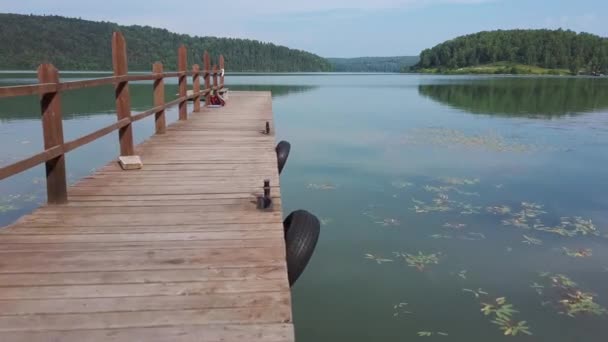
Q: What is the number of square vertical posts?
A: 8